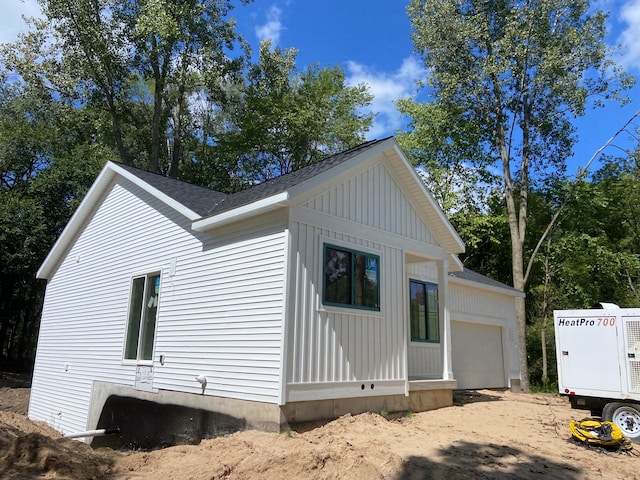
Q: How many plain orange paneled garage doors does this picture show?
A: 0